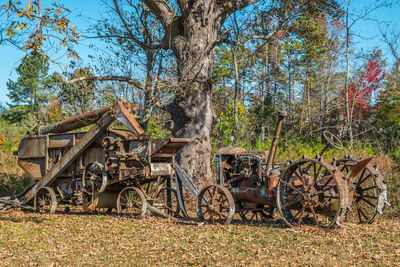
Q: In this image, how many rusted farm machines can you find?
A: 2